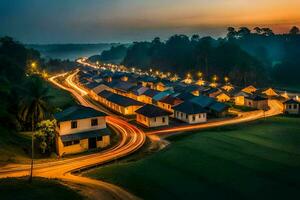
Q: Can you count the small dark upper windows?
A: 2